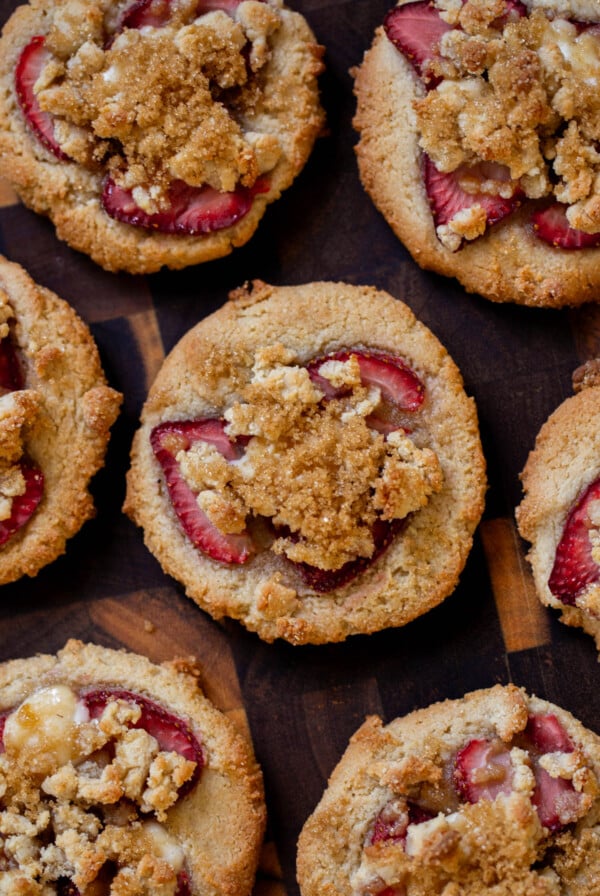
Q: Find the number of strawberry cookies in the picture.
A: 7